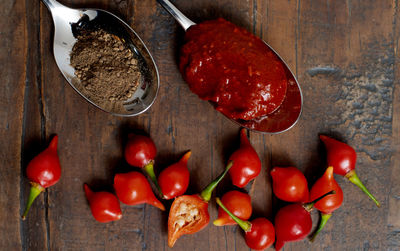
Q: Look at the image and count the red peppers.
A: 13